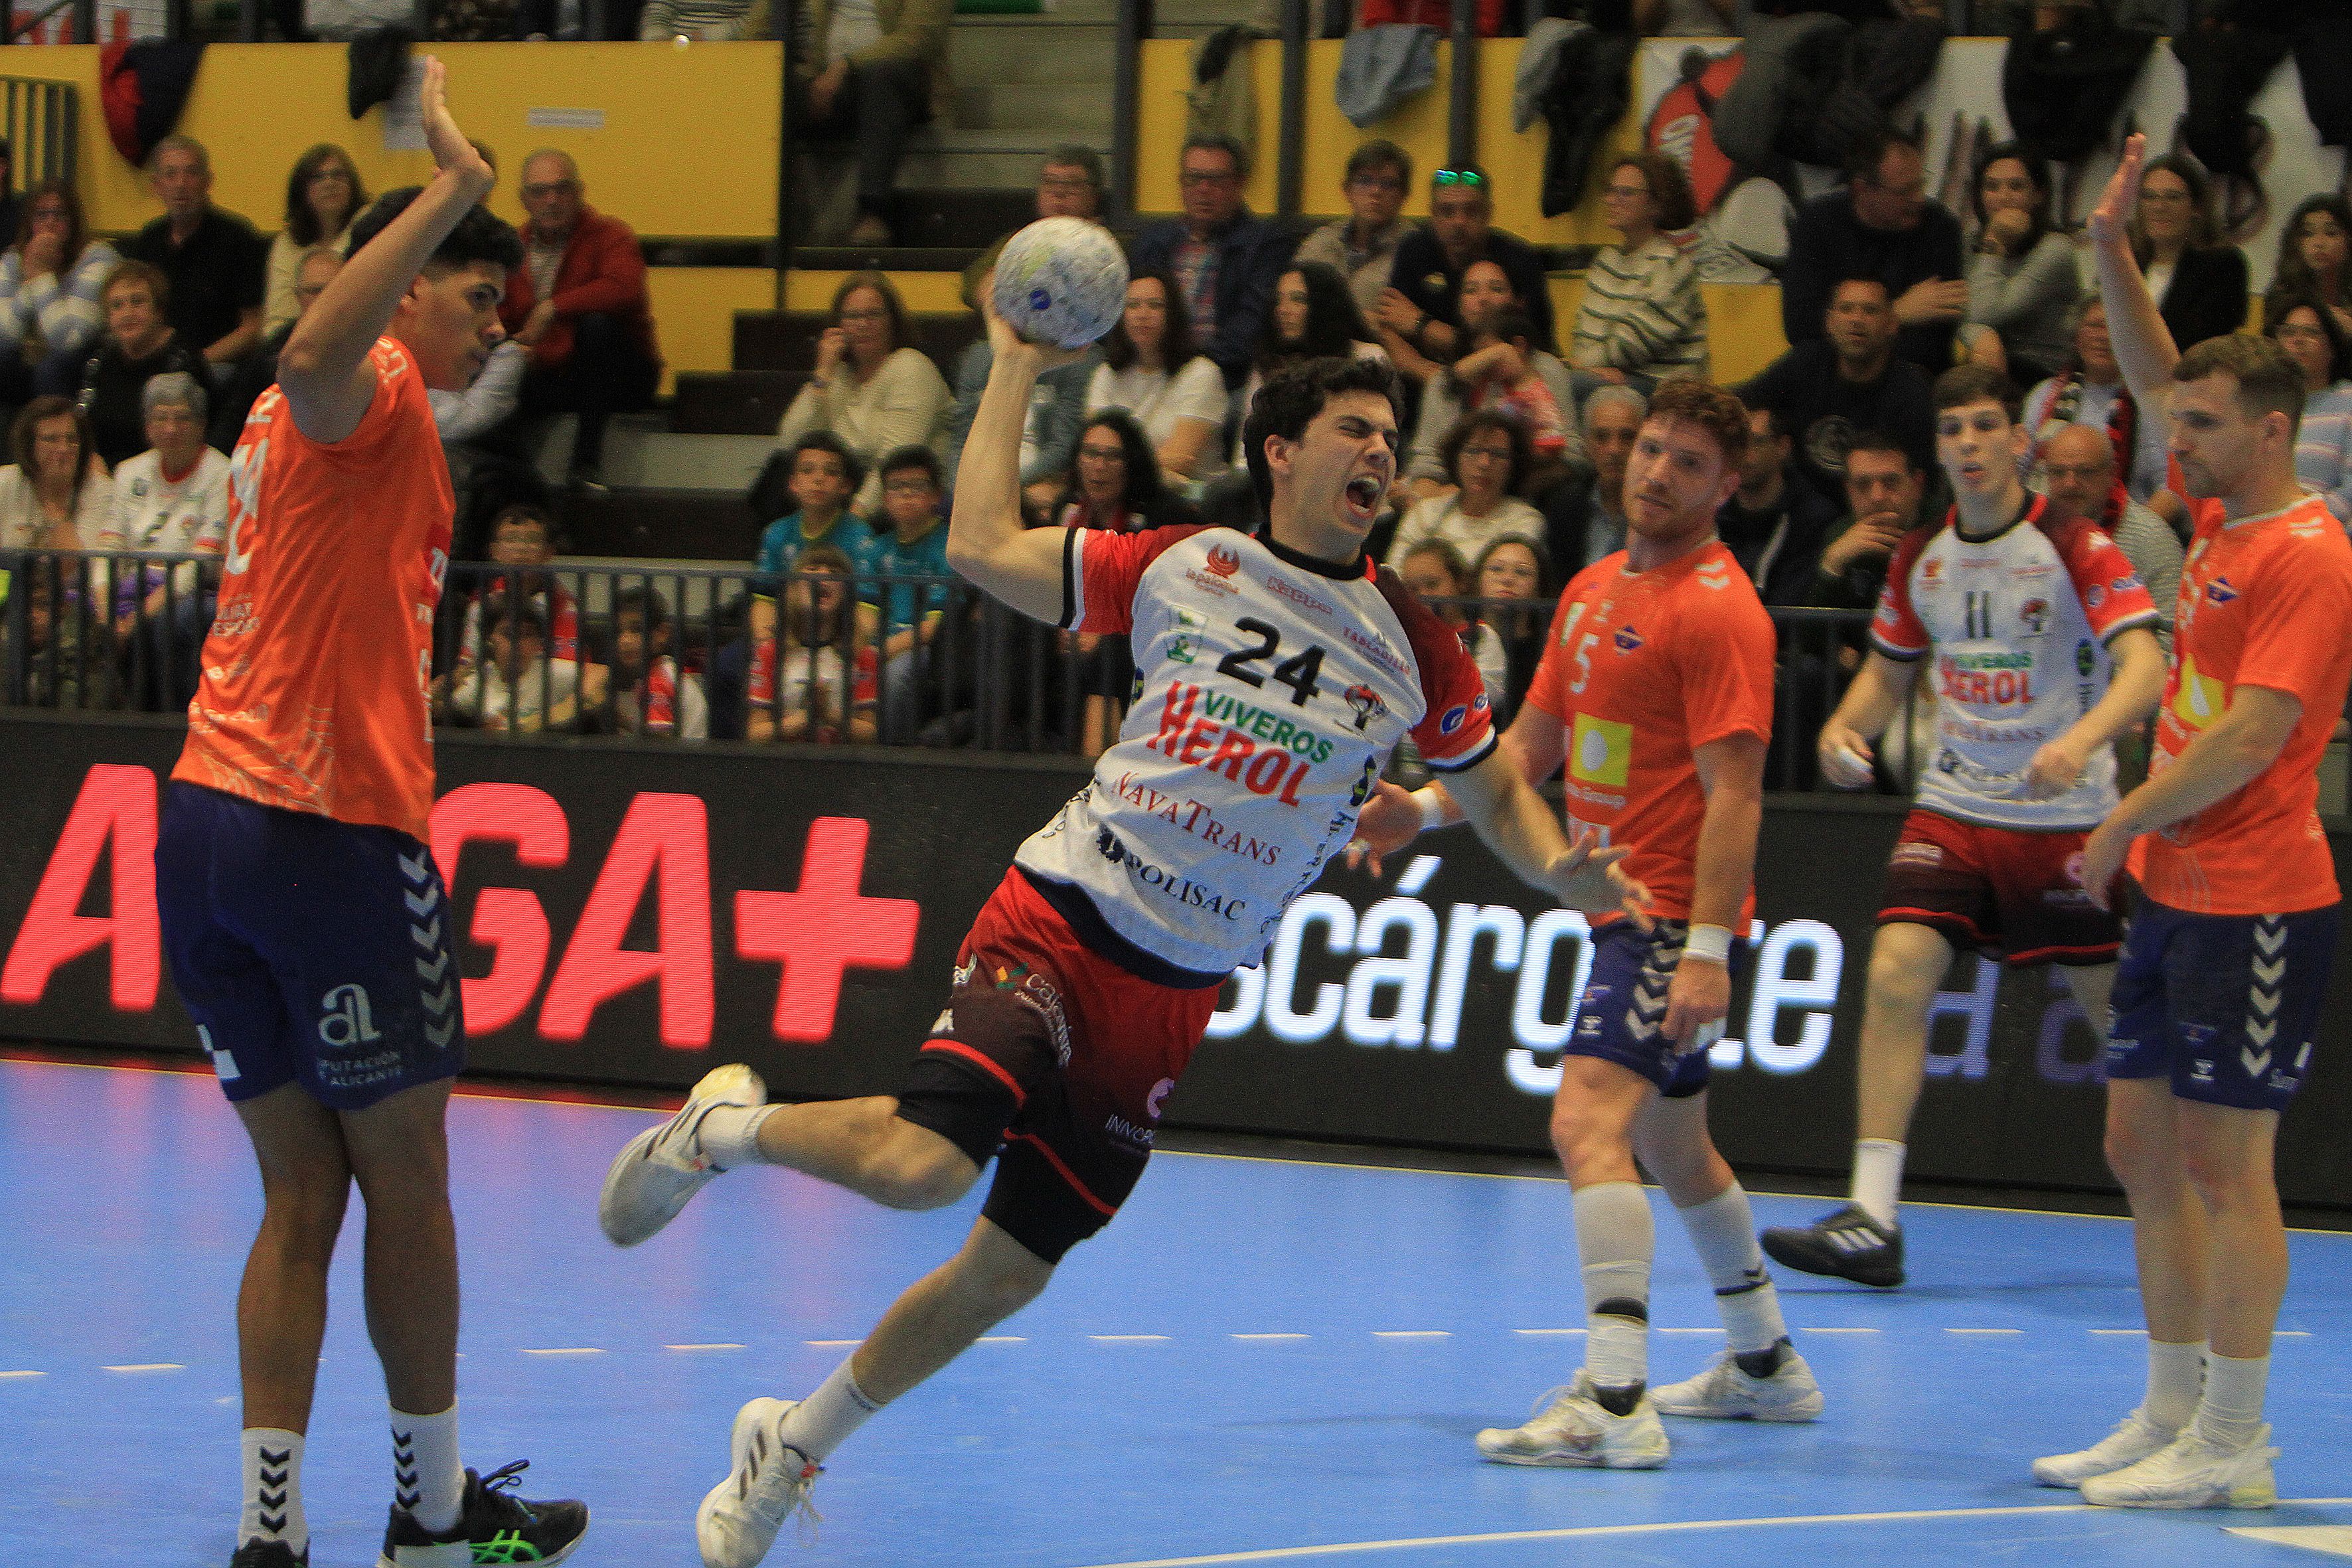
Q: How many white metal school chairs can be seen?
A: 0